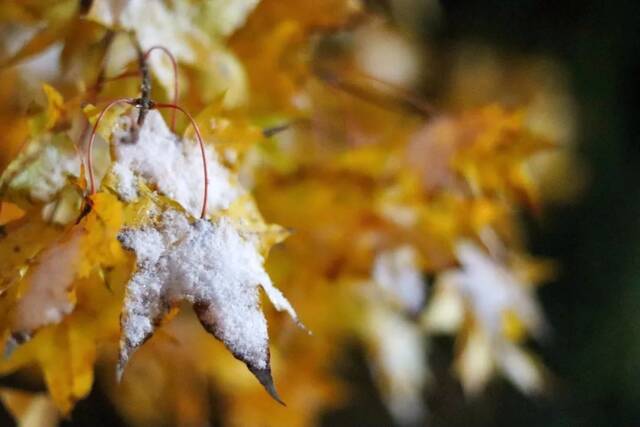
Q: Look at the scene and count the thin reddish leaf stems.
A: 3